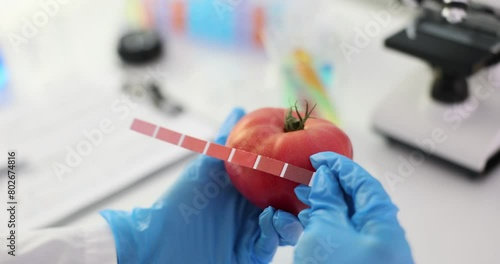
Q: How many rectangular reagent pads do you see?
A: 7